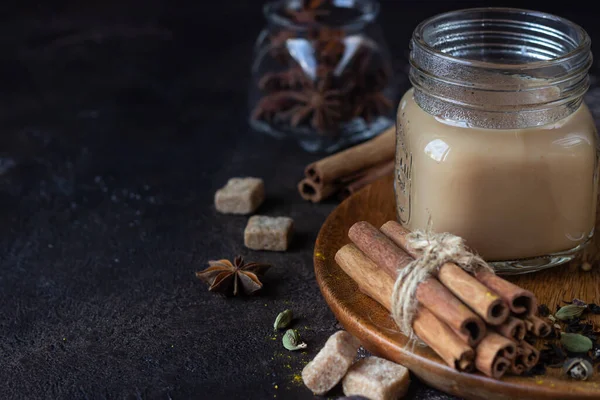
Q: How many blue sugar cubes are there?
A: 0